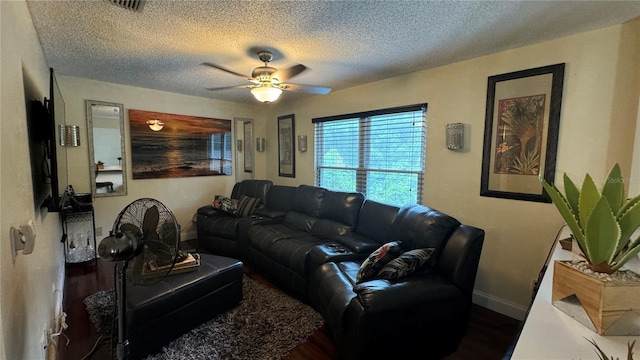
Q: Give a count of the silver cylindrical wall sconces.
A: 4